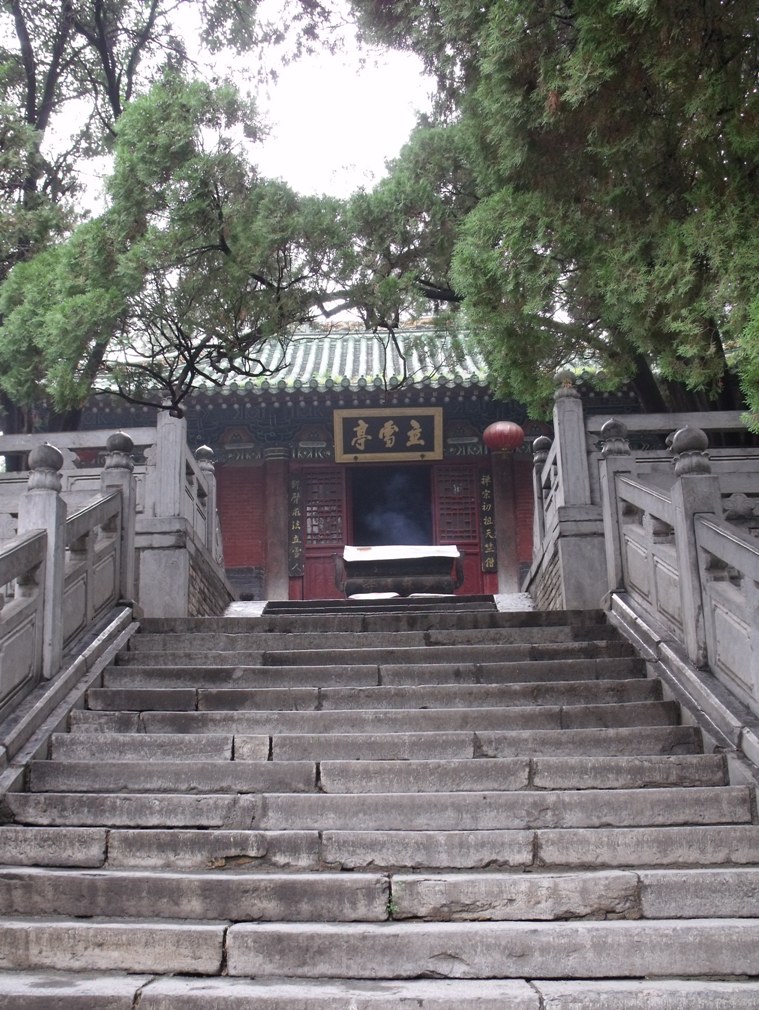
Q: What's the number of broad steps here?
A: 13